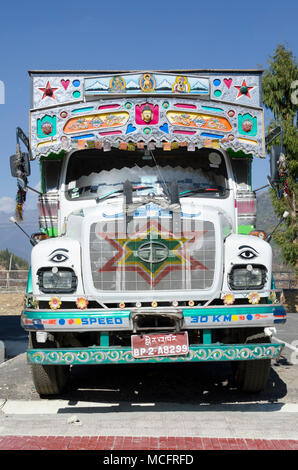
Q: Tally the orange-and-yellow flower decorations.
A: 4